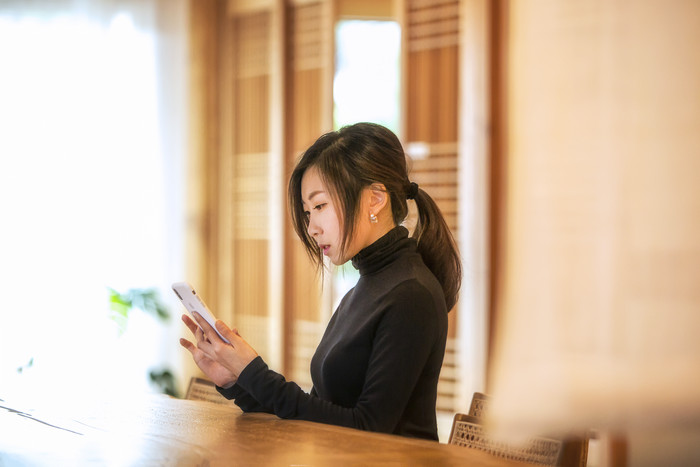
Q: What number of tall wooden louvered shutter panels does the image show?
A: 3